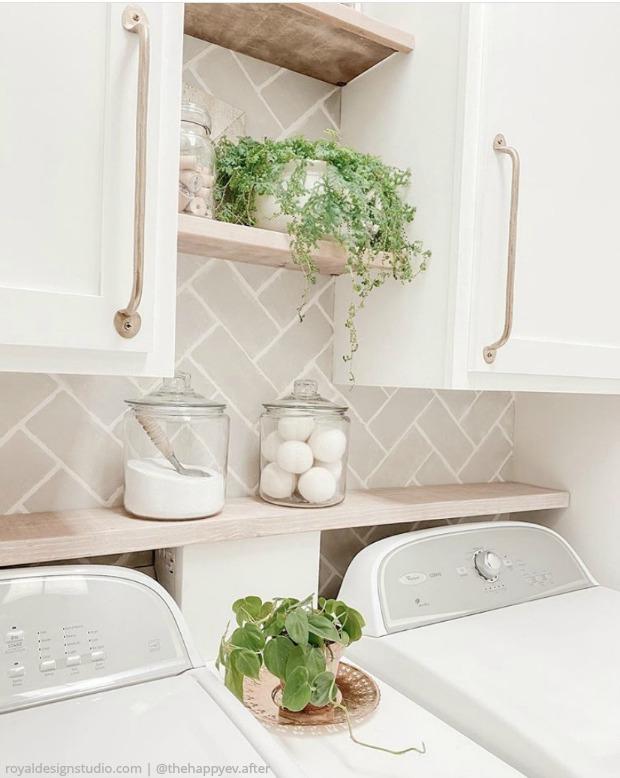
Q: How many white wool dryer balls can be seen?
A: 7